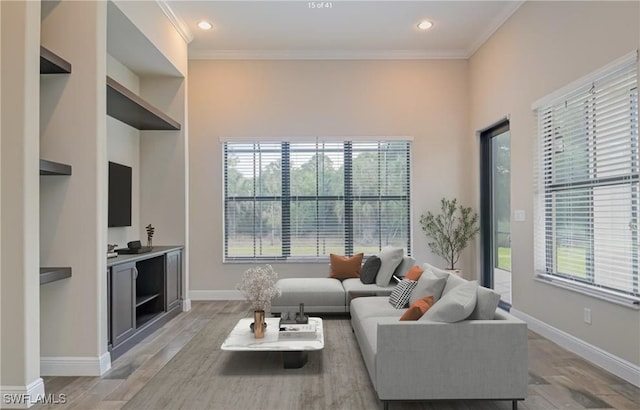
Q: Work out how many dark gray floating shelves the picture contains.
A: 4